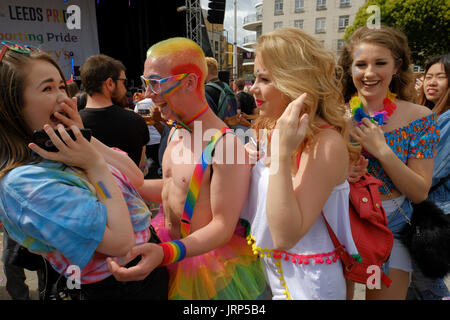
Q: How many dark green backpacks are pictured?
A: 1